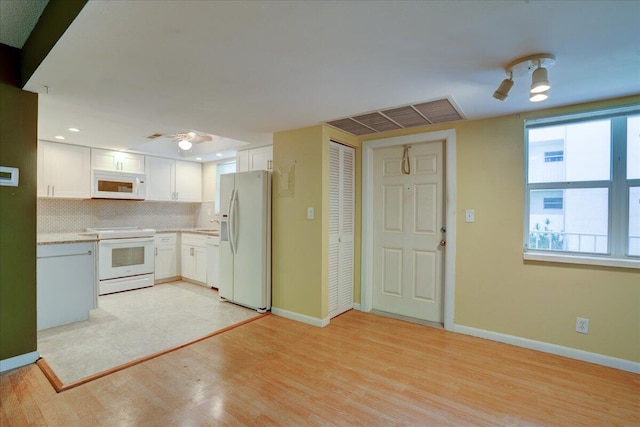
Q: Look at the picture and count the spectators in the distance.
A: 0